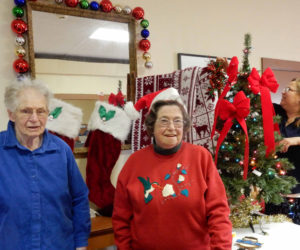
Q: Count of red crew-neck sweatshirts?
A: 1